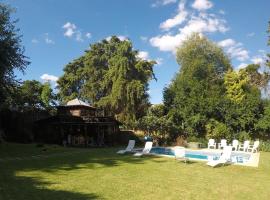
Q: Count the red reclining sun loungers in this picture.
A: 0